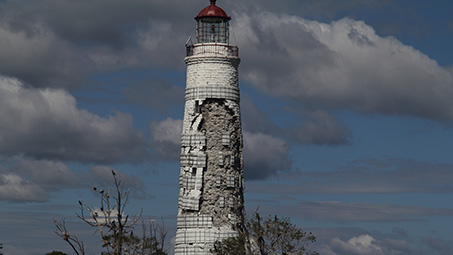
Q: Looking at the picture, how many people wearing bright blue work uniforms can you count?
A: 0